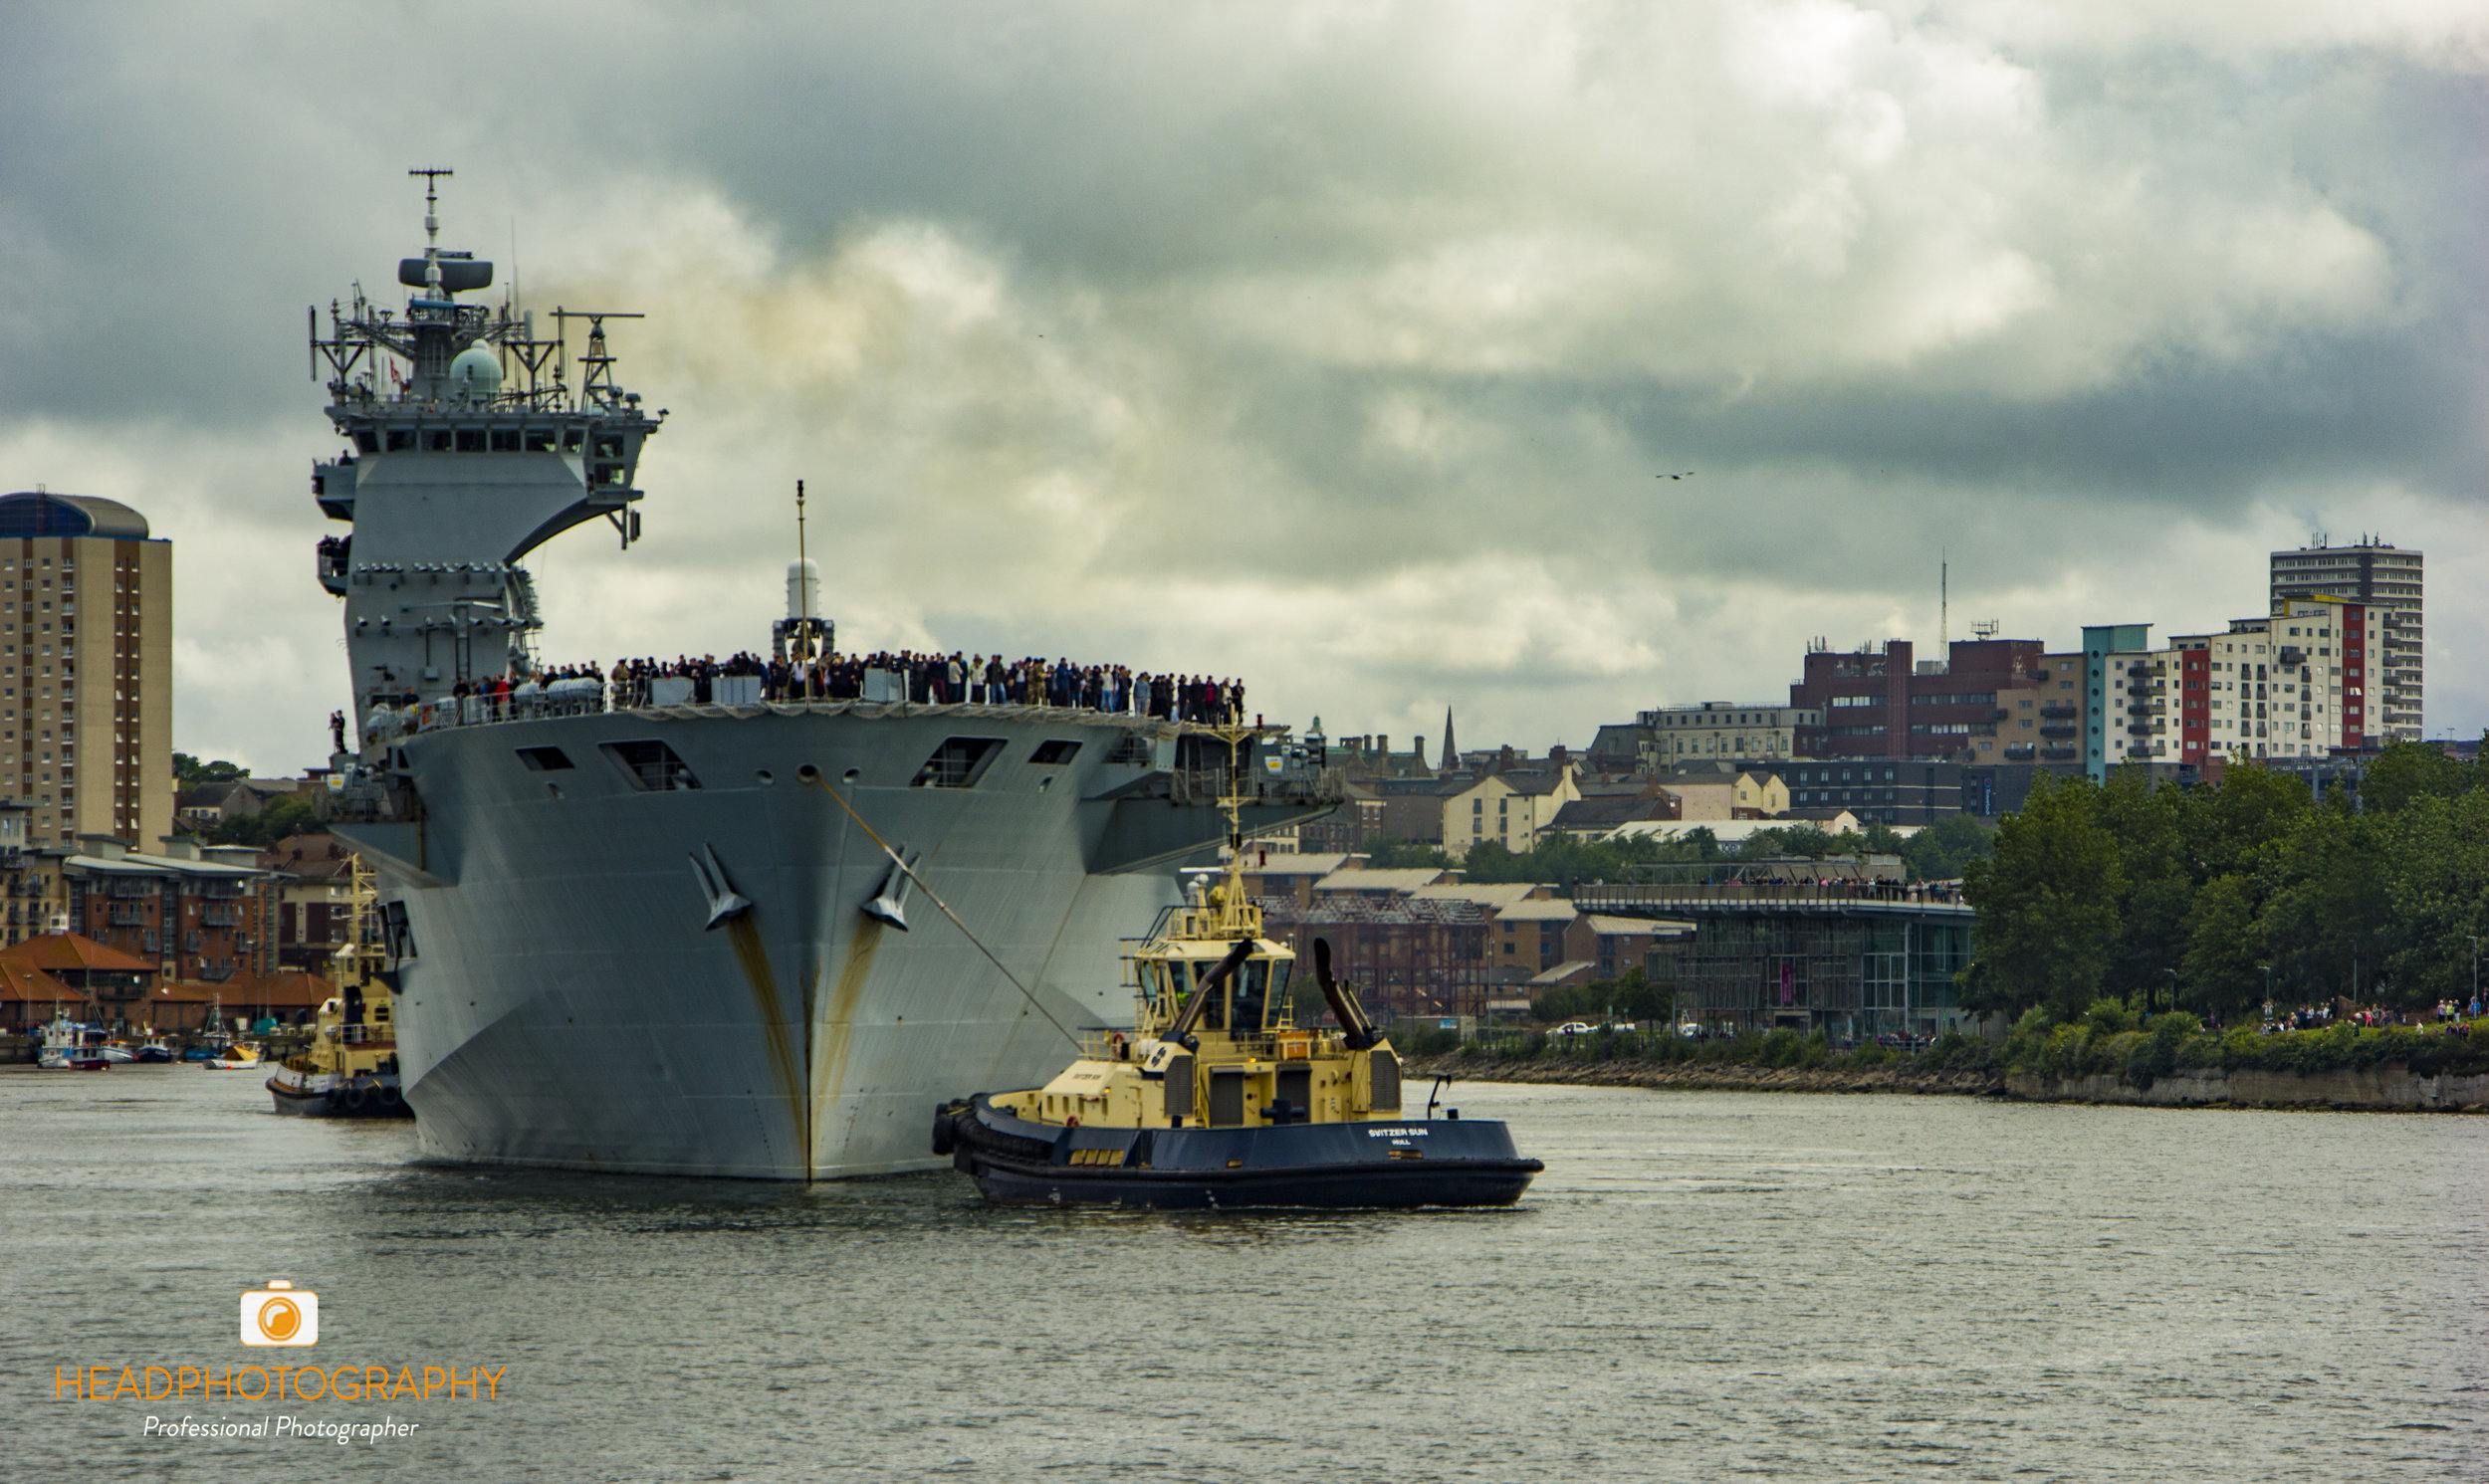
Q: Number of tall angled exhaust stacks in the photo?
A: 2